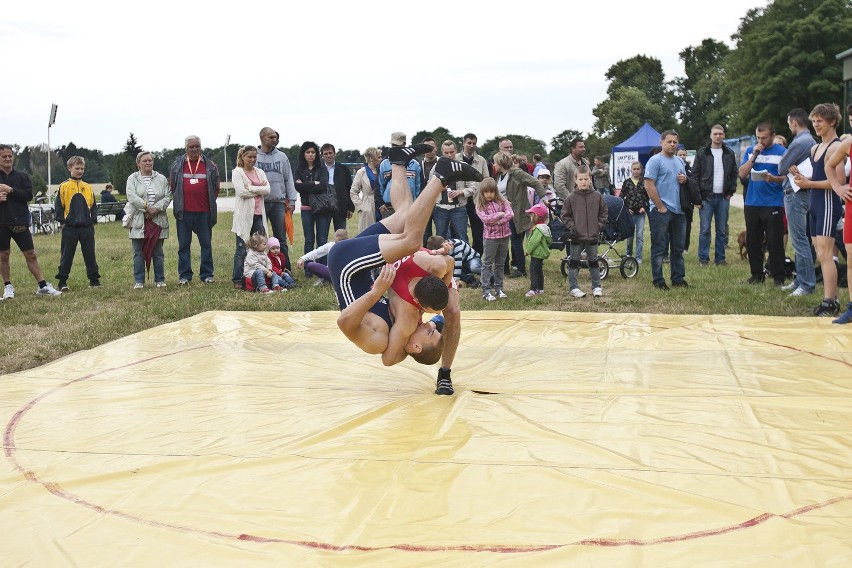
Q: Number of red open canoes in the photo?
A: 0